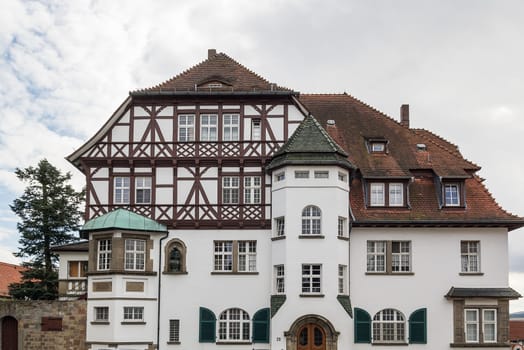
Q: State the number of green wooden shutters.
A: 4